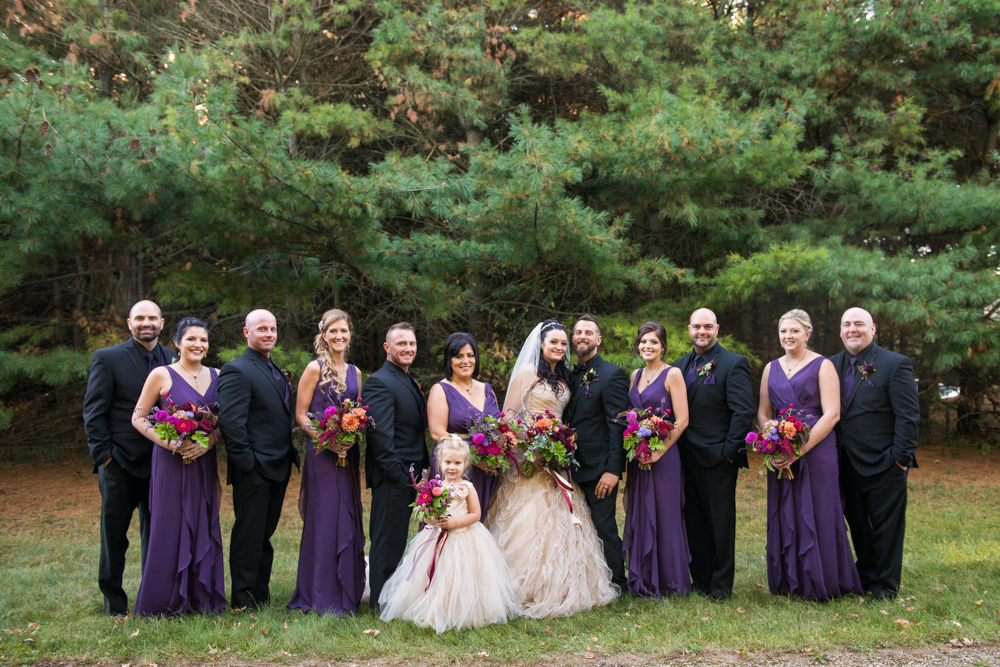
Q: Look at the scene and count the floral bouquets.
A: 7